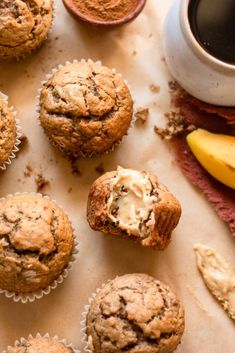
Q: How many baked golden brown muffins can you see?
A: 7